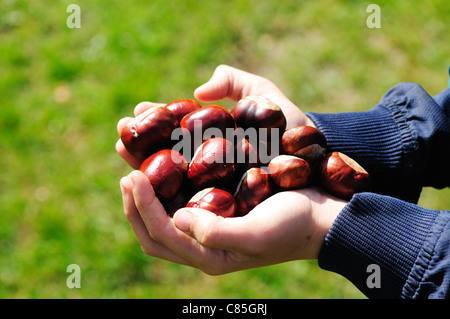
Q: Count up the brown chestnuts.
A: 12